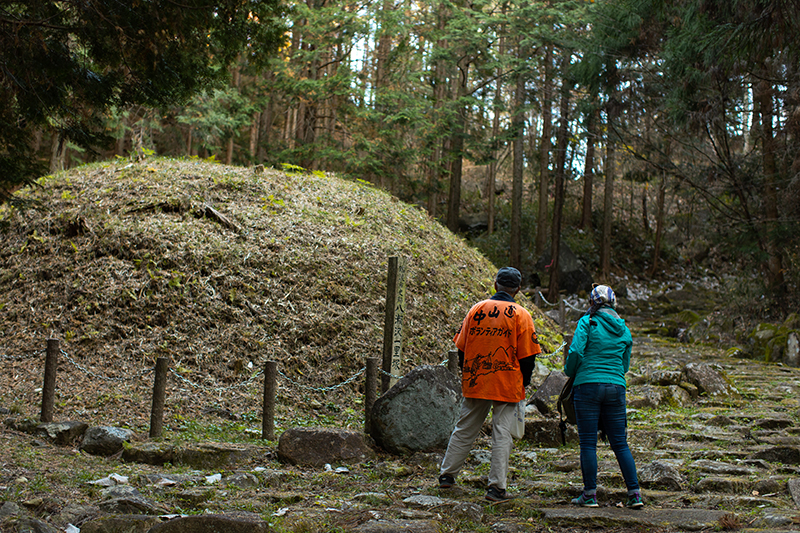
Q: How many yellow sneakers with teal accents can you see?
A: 0